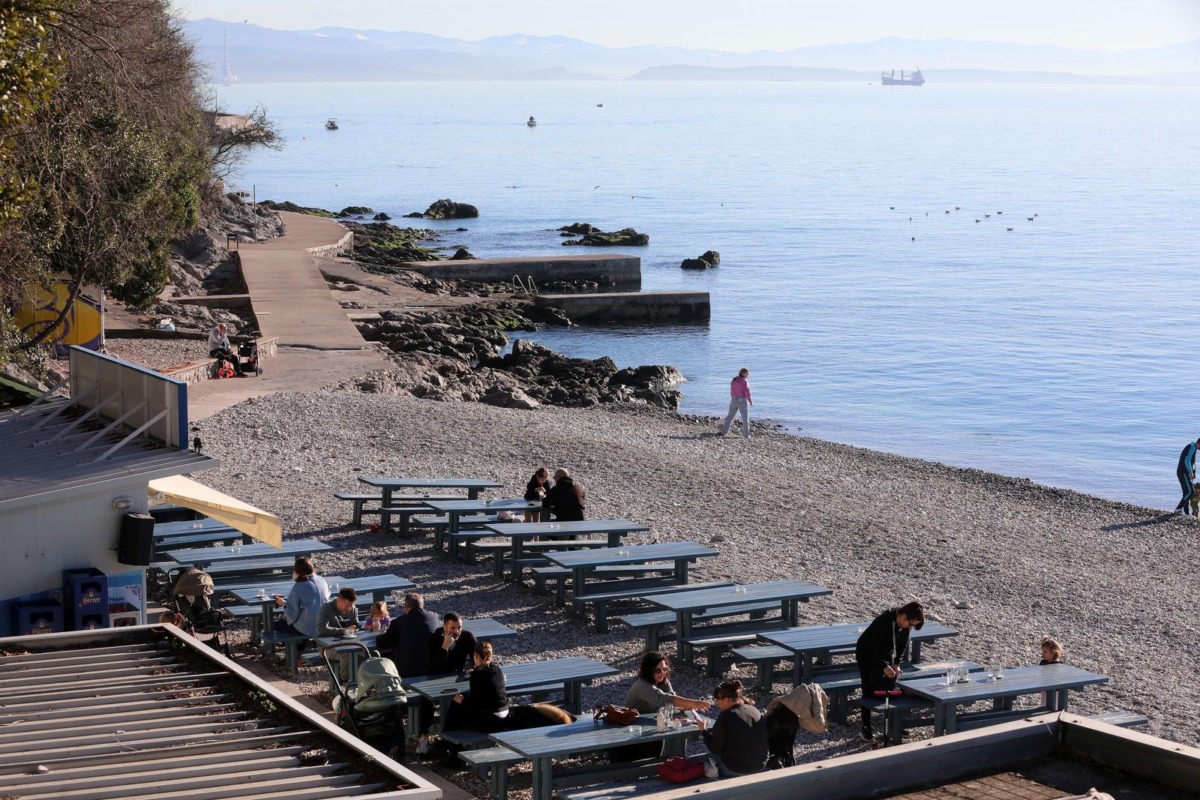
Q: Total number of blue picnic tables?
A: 14